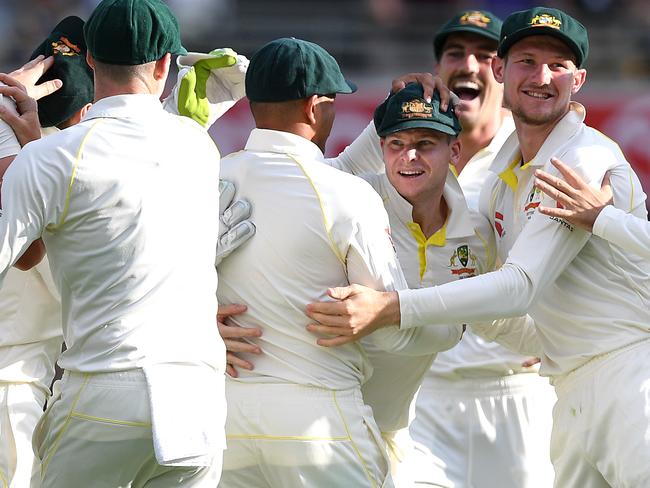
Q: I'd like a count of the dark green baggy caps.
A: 6